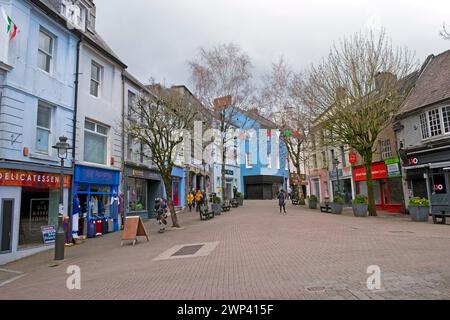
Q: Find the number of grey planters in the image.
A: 6